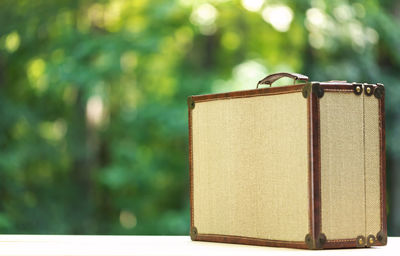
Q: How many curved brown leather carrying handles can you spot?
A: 1